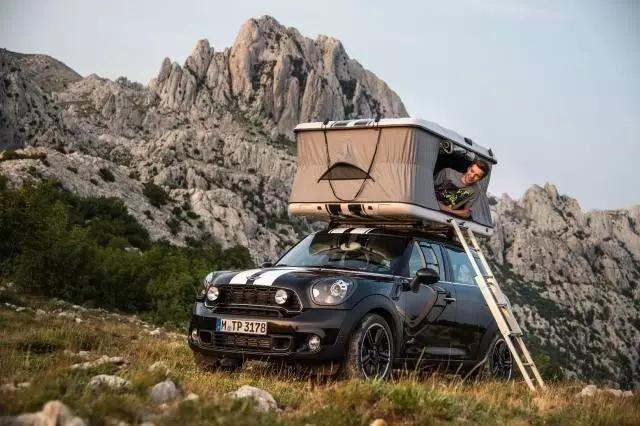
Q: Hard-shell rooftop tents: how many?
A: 1